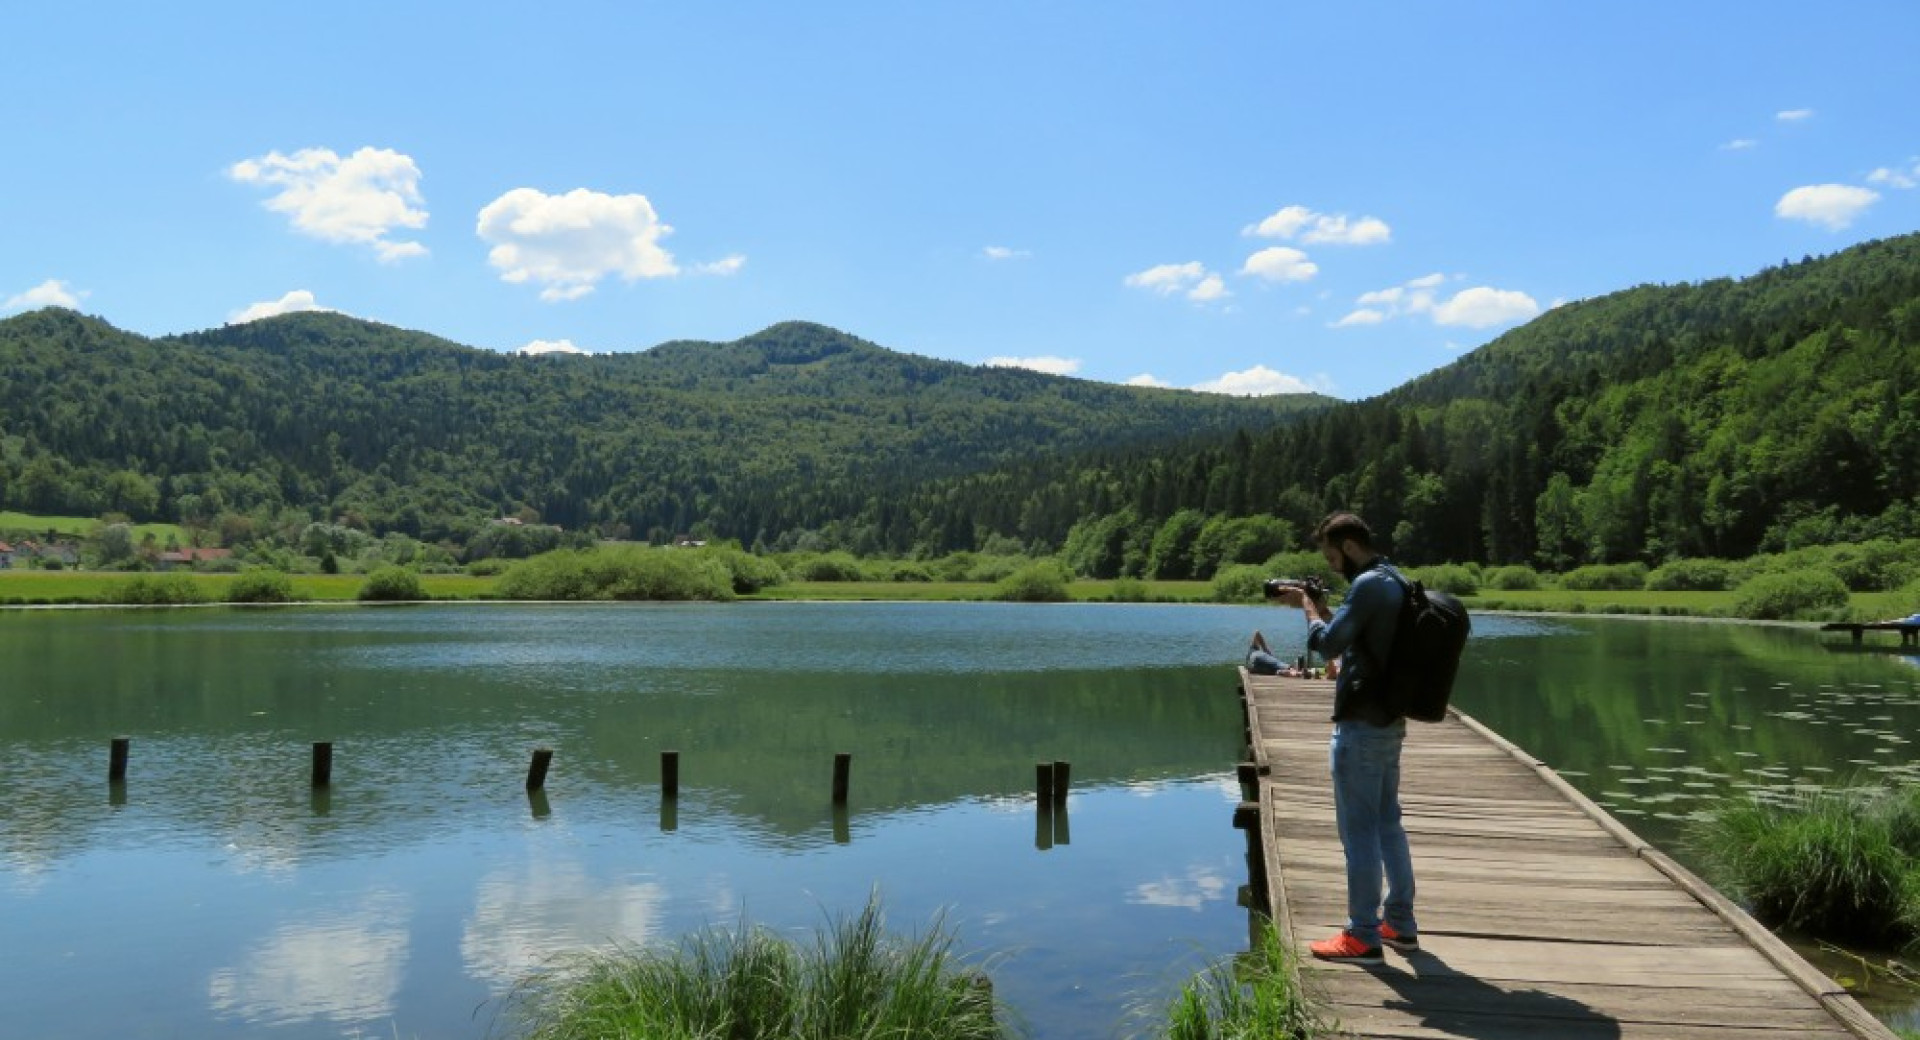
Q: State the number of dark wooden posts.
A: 7